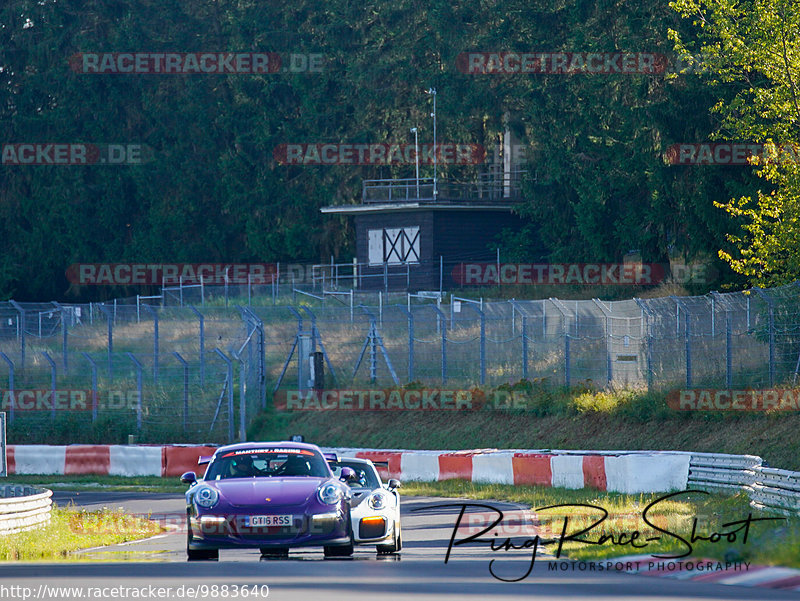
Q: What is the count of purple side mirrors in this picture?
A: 2